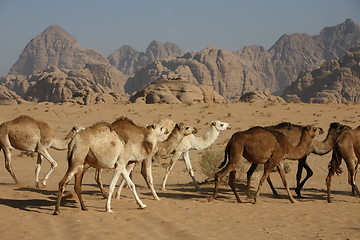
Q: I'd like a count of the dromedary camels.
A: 7